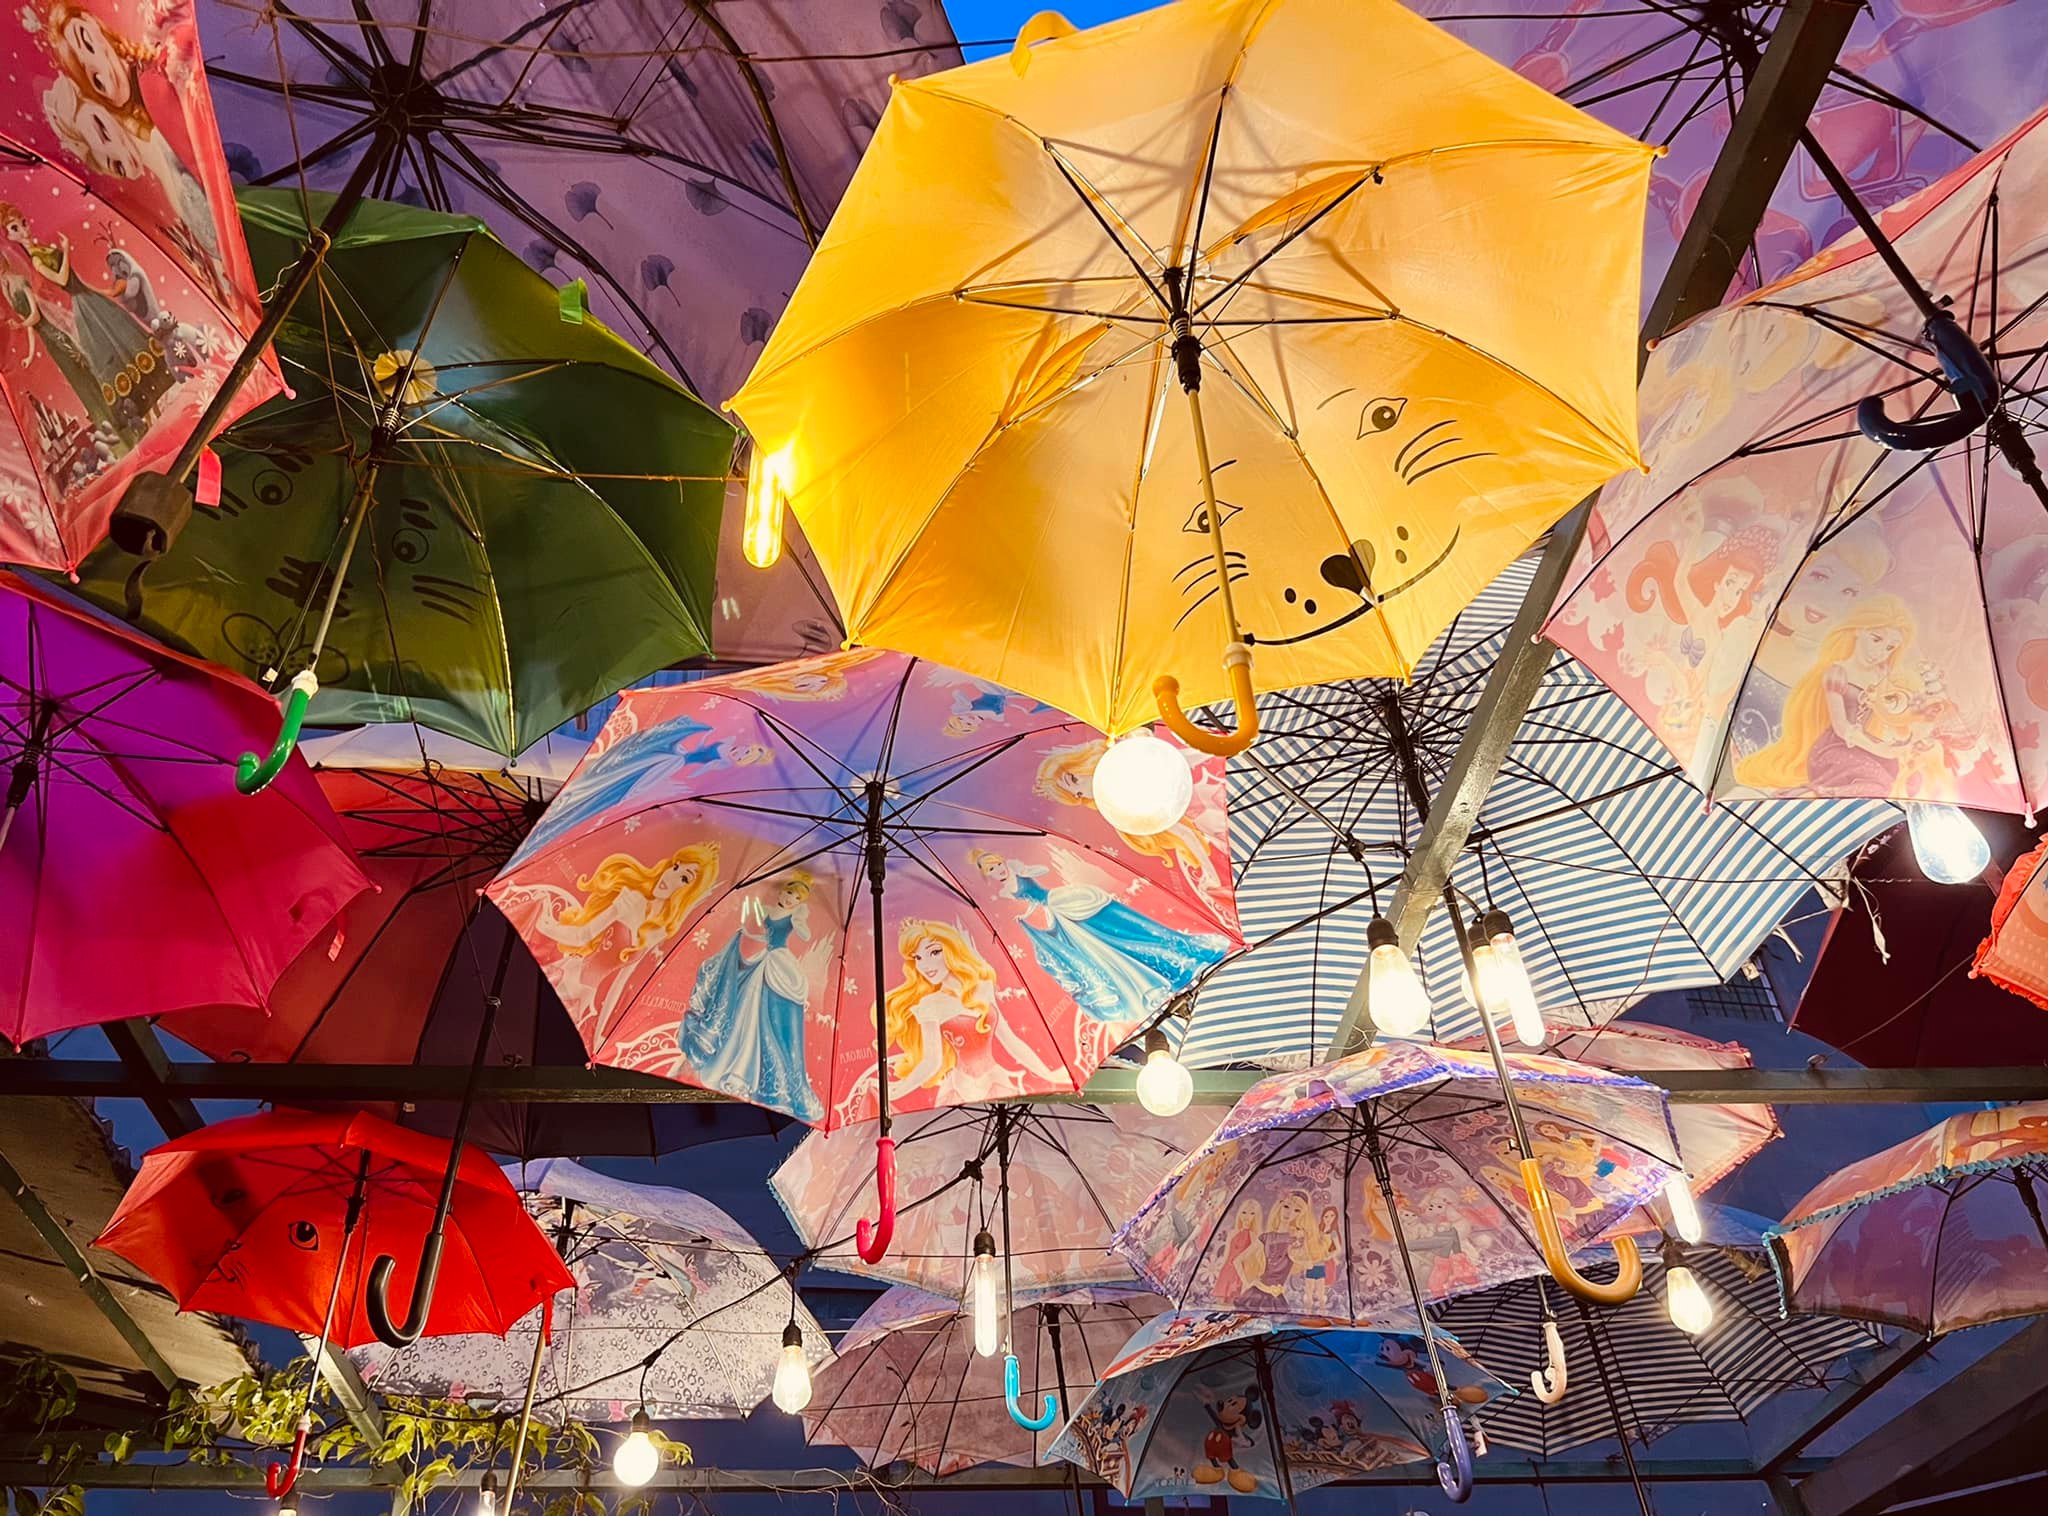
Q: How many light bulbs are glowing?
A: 14